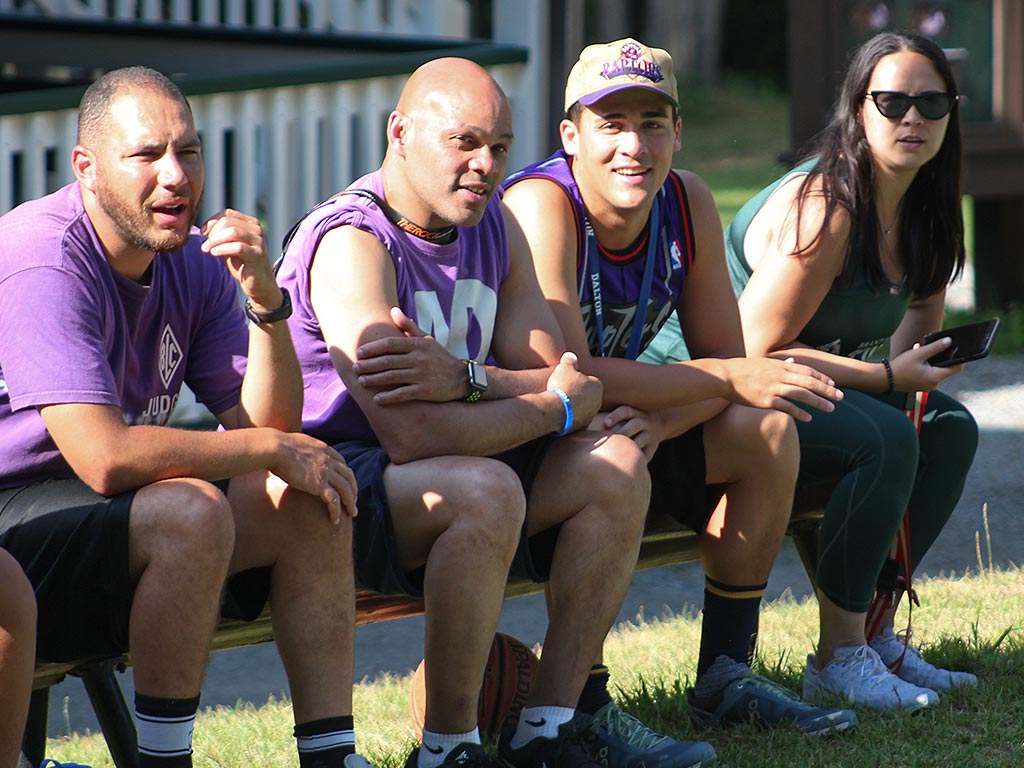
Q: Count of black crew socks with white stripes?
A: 2